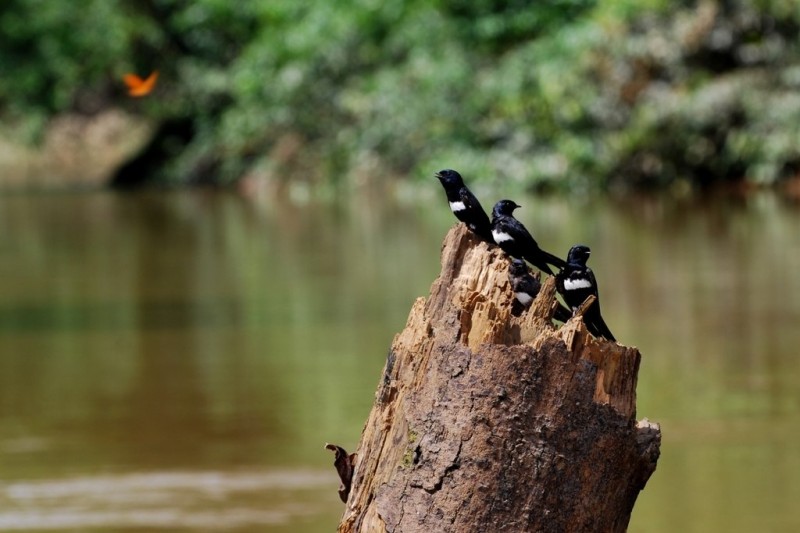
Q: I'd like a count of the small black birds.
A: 4